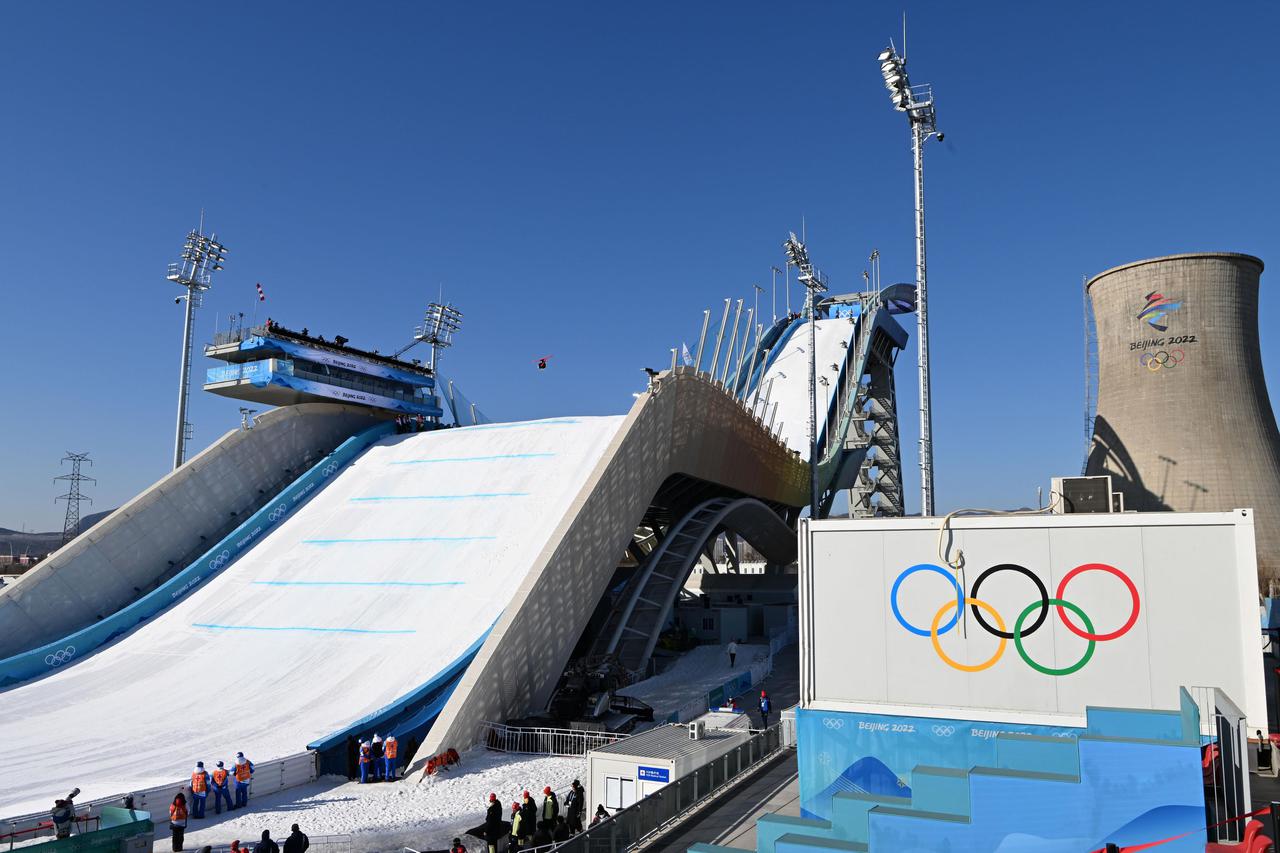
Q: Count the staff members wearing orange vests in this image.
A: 6